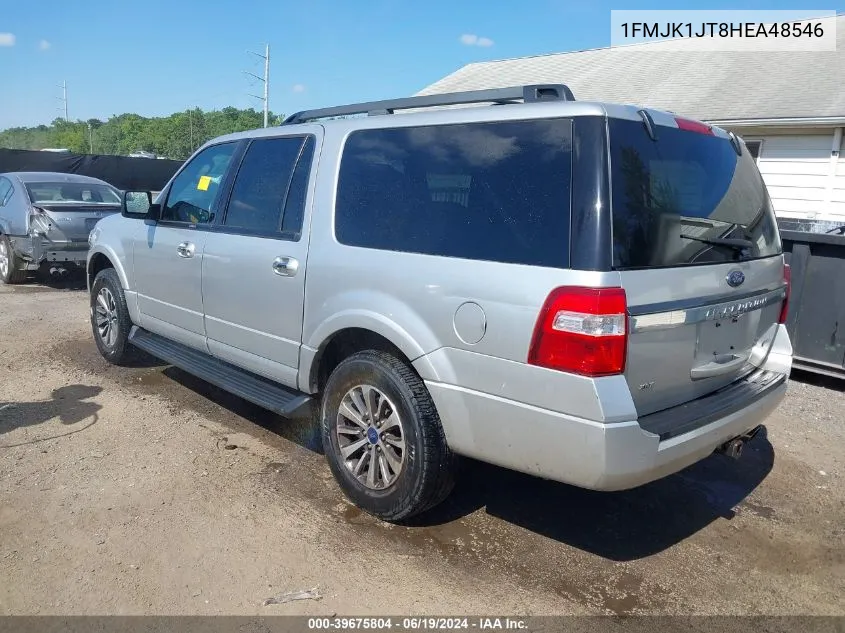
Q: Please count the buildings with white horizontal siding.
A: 1